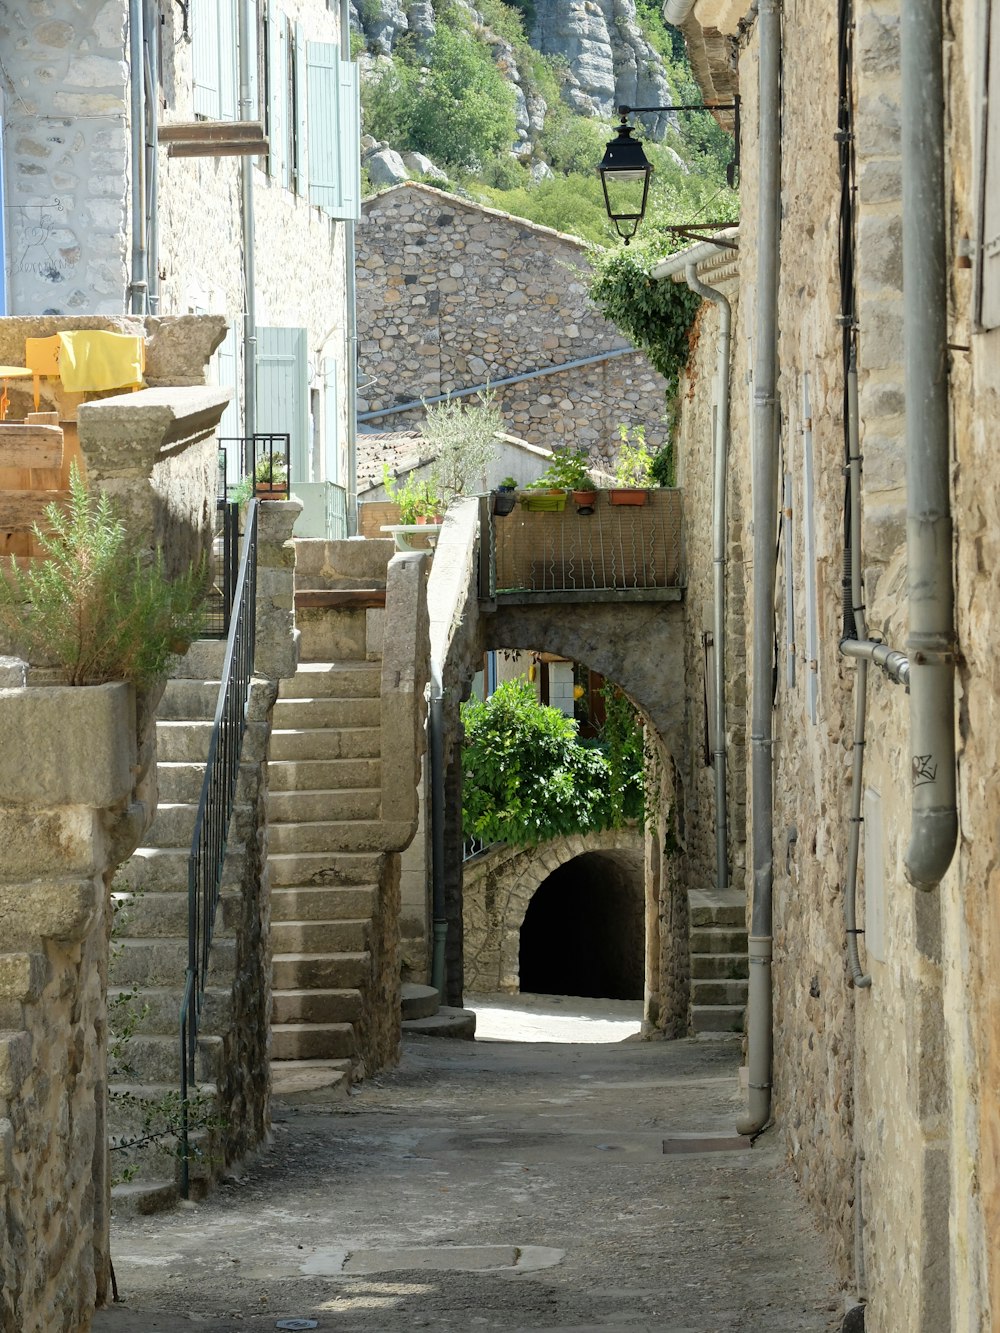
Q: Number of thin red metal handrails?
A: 0